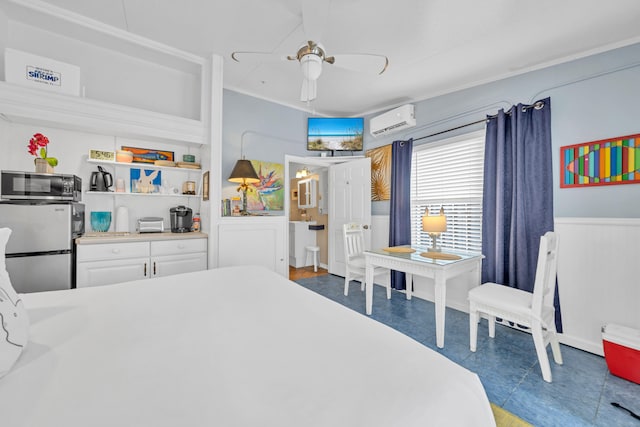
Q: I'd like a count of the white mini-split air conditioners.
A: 1